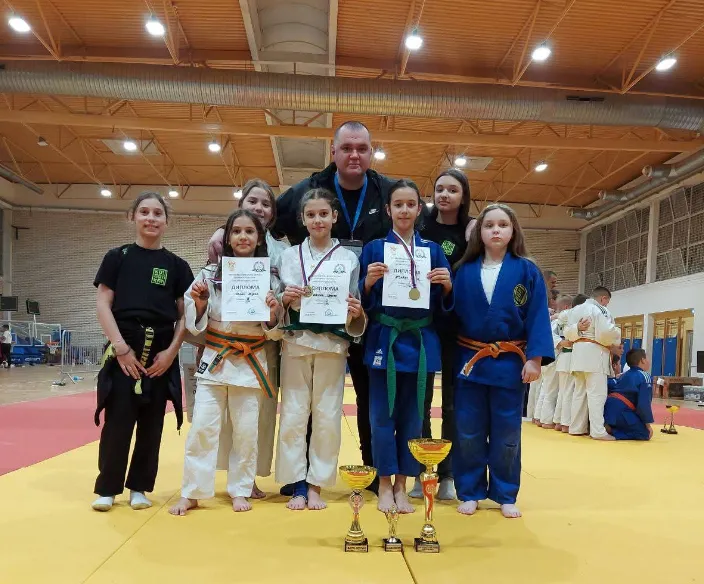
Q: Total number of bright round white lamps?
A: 14